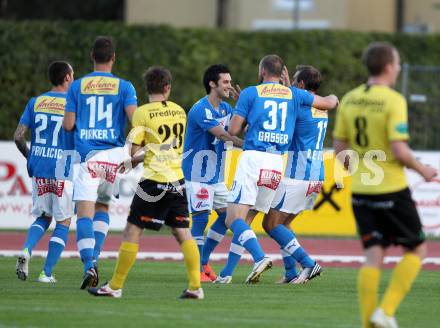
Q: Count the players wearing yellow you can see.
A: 2